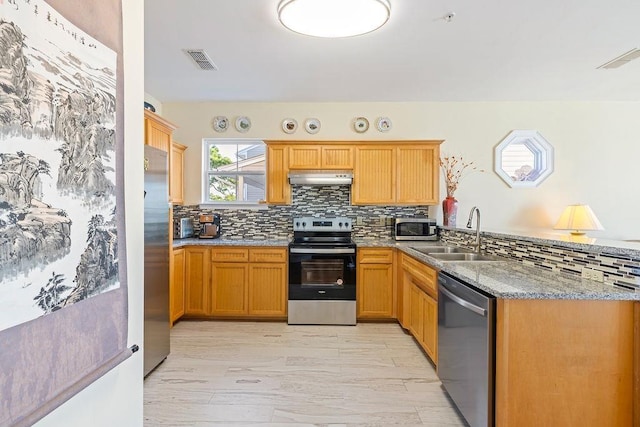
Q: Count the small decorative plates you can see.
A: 6